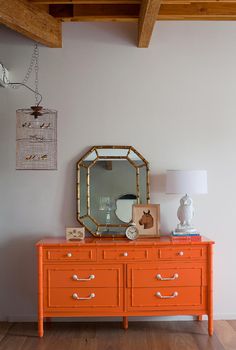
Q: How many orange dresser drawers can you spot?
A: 7